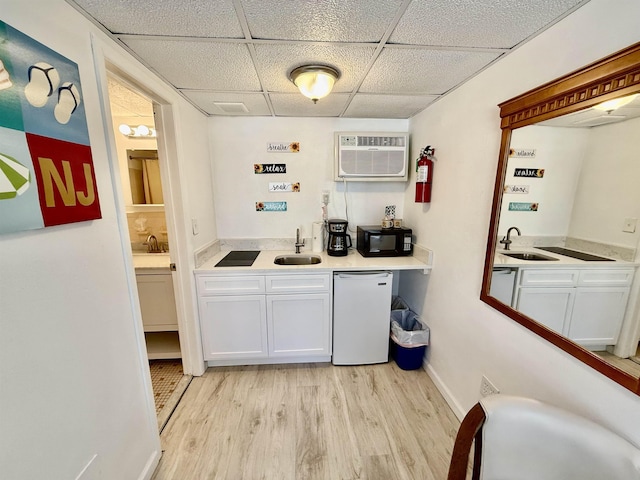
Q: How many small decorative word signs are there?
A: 4